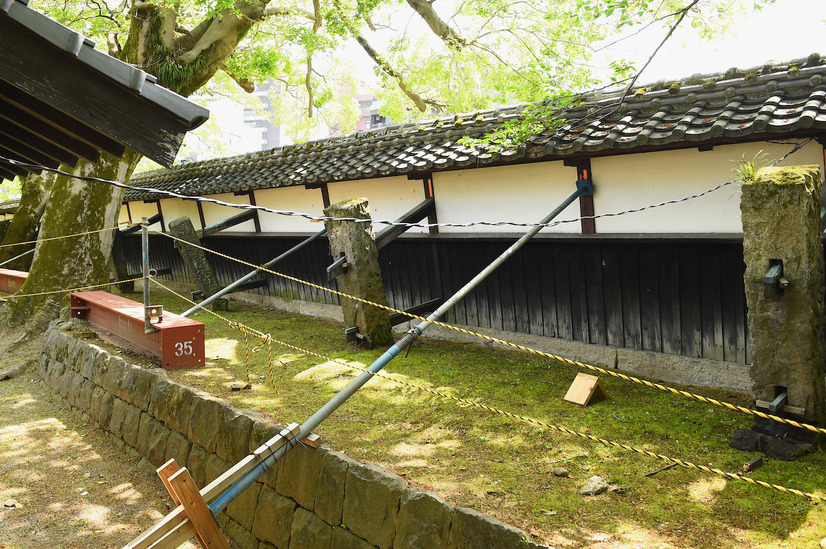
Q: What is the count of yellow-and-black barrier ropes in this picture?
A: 2